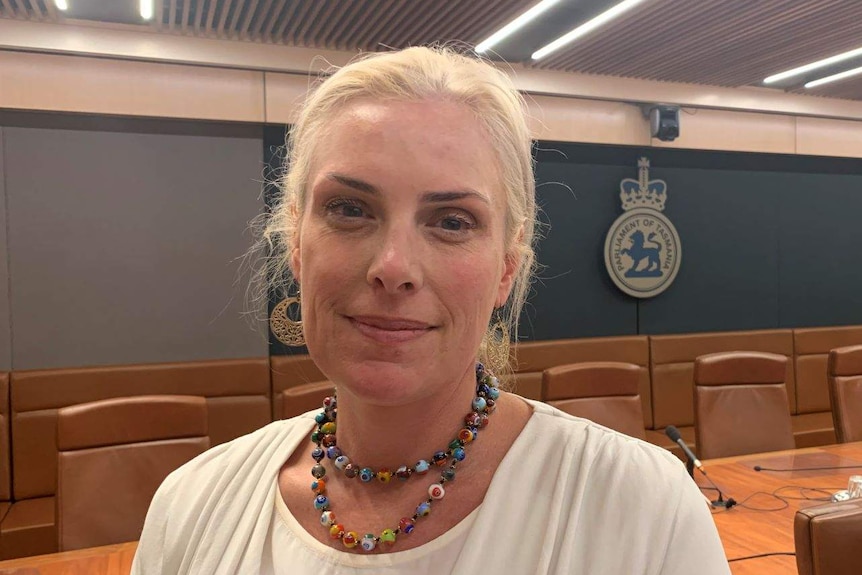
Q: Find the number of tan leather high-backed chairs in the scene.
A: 6